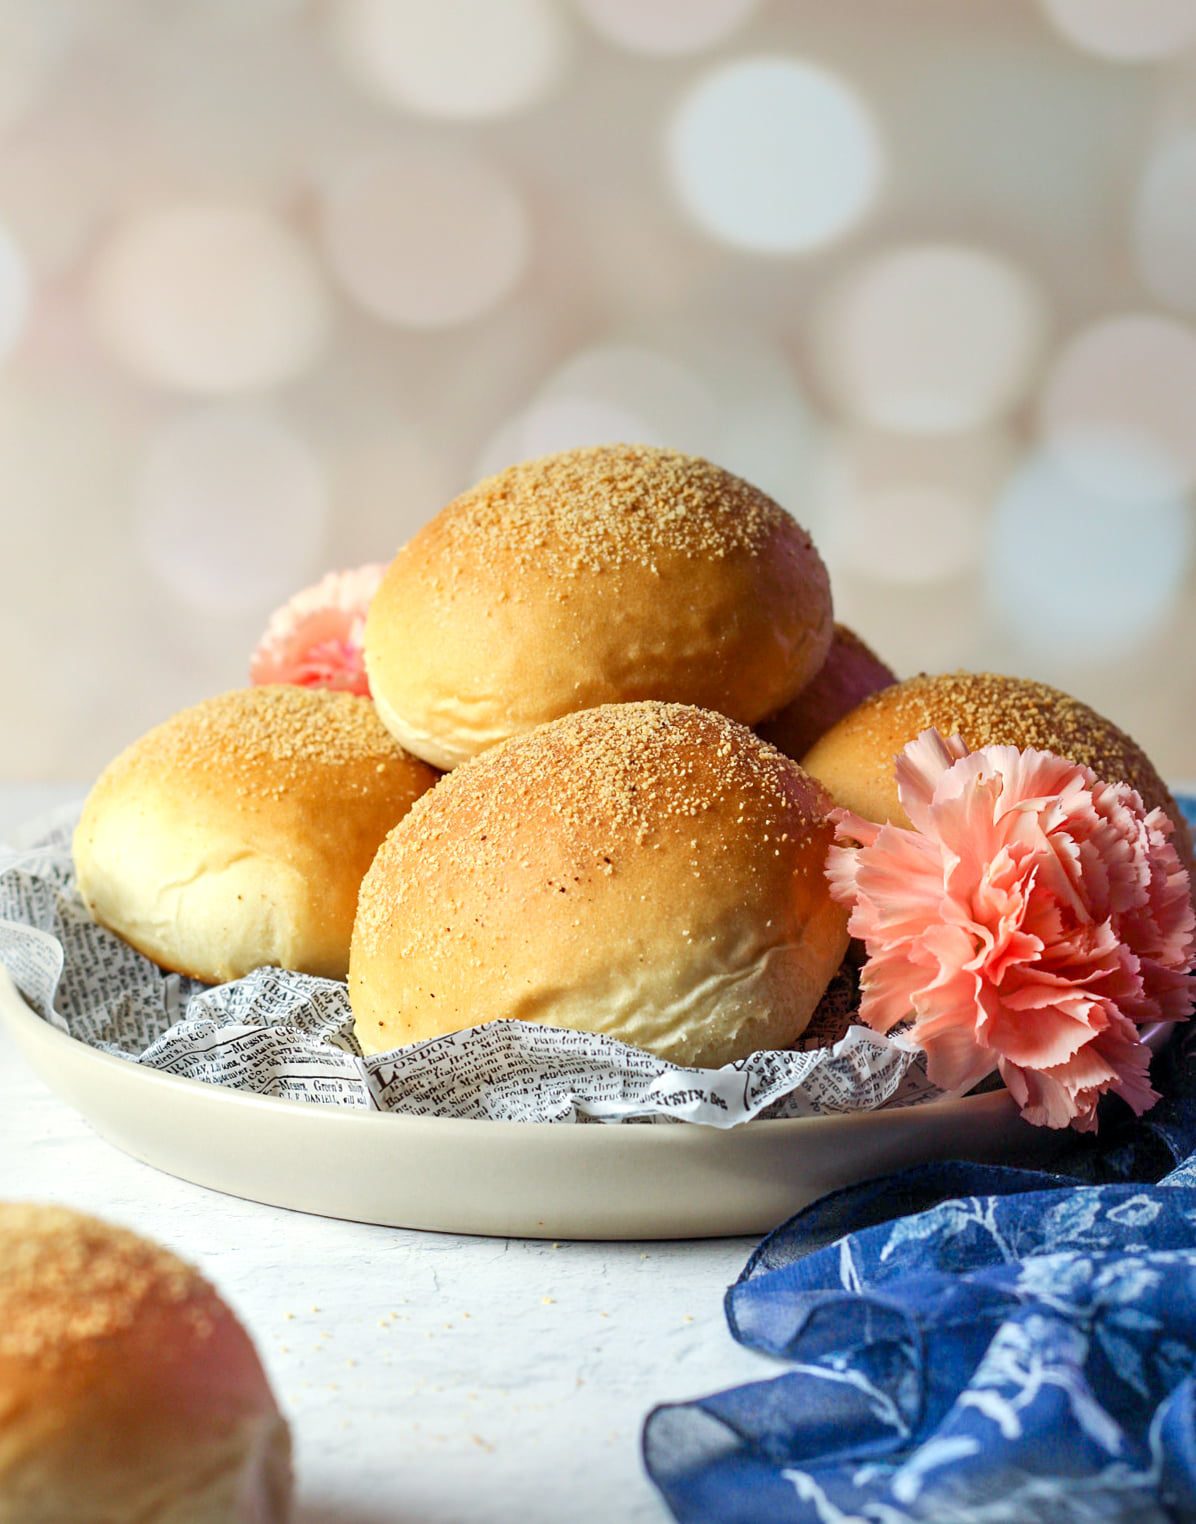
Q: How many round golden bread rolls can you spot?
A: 6